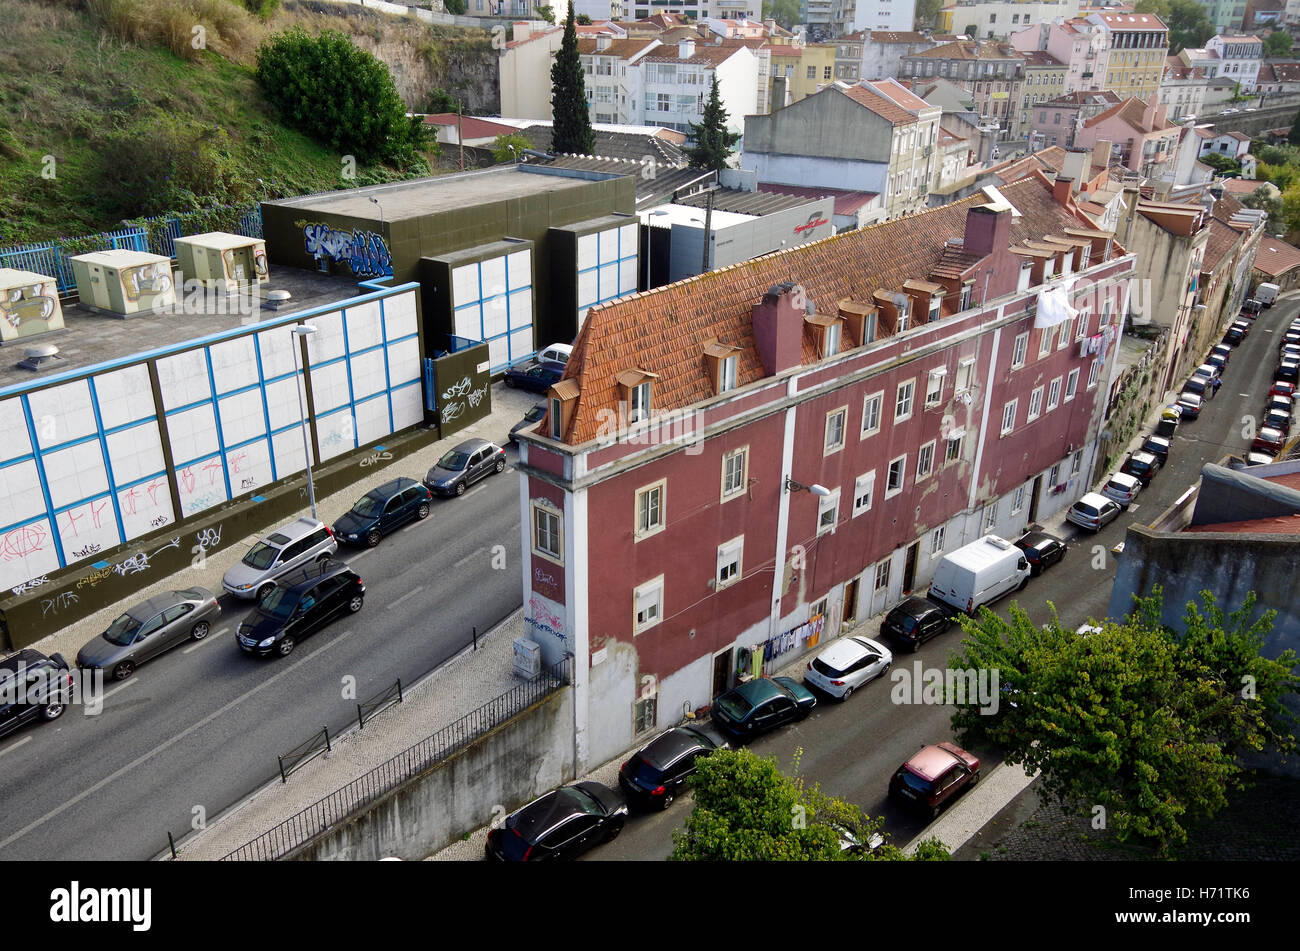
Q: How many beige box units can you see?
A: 3